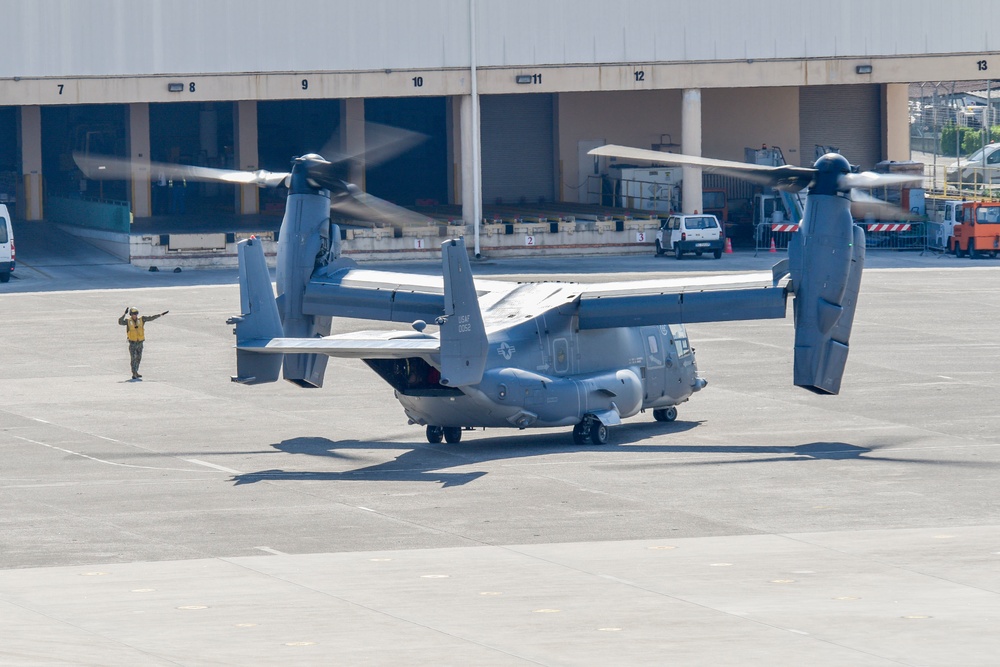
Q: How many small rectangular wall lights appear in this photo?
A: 3